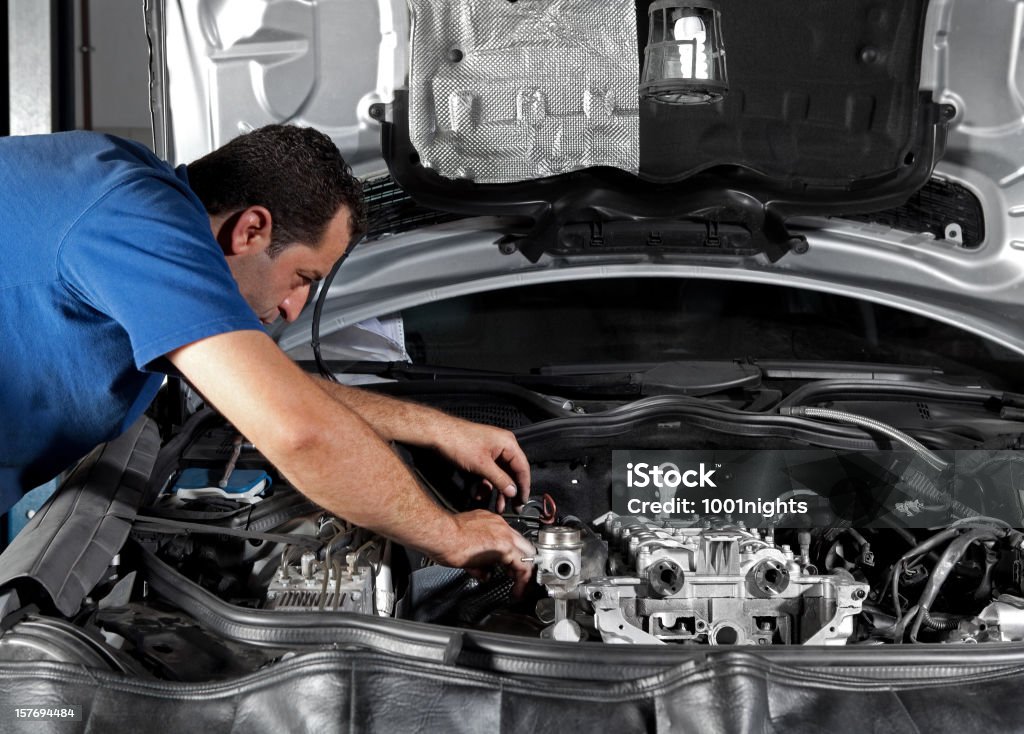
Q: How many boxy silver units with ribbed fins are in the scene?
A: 1